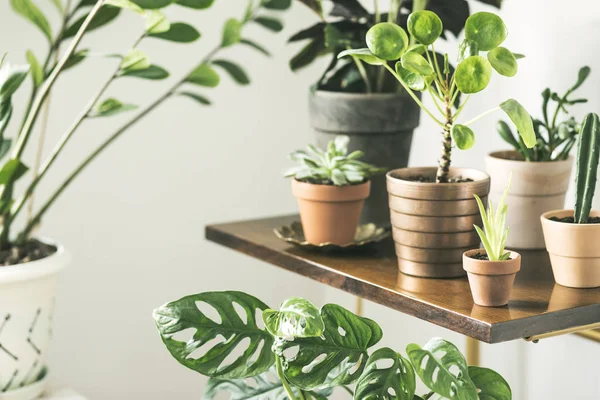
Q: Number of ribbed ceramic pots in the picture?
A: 1